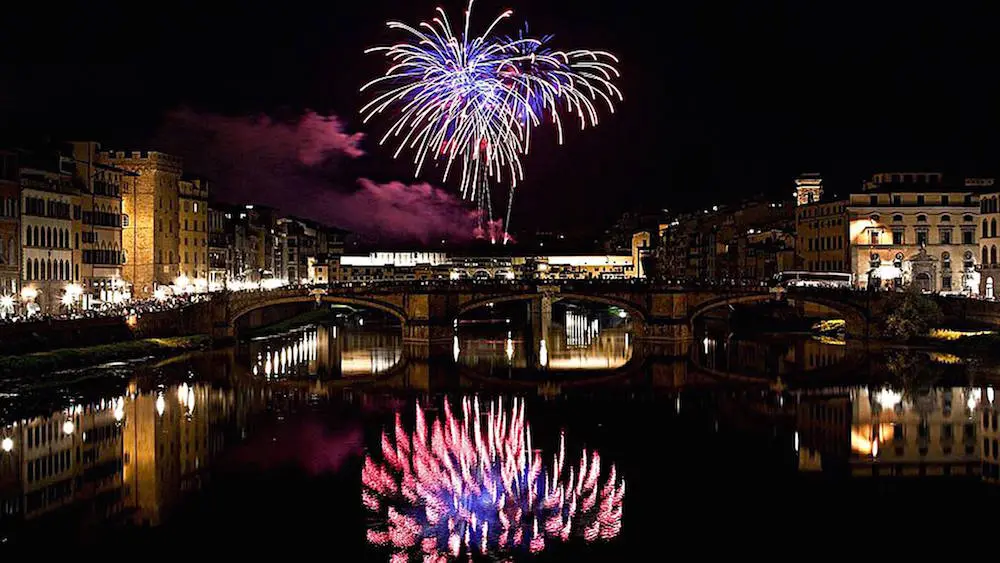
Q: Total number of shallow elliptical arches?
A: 3